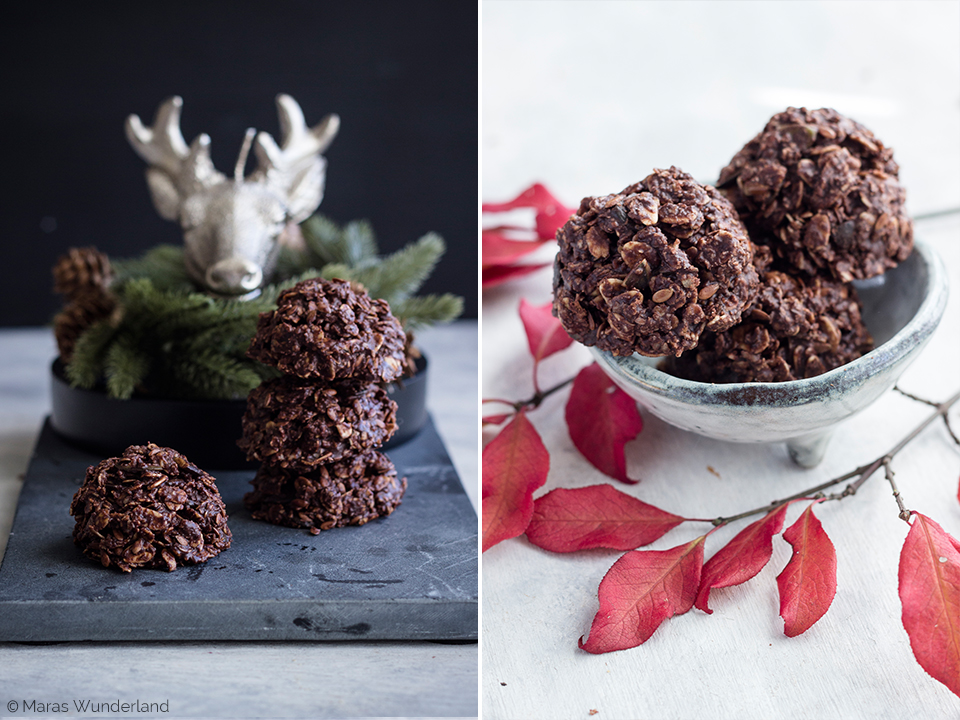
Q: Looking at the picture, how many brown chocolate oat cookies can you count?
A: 7